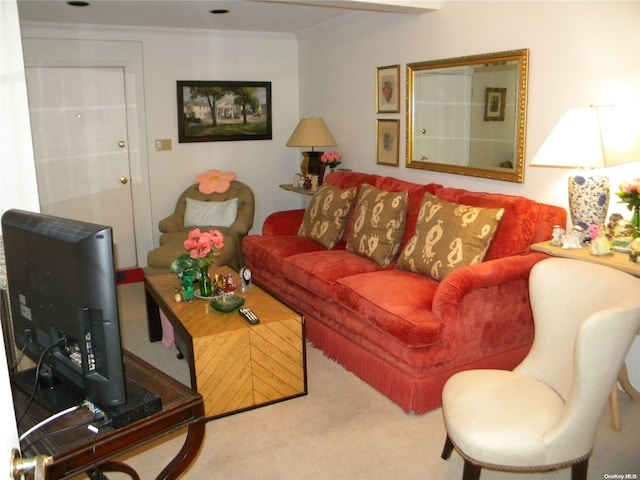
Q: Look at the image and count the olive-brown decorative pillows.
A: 3